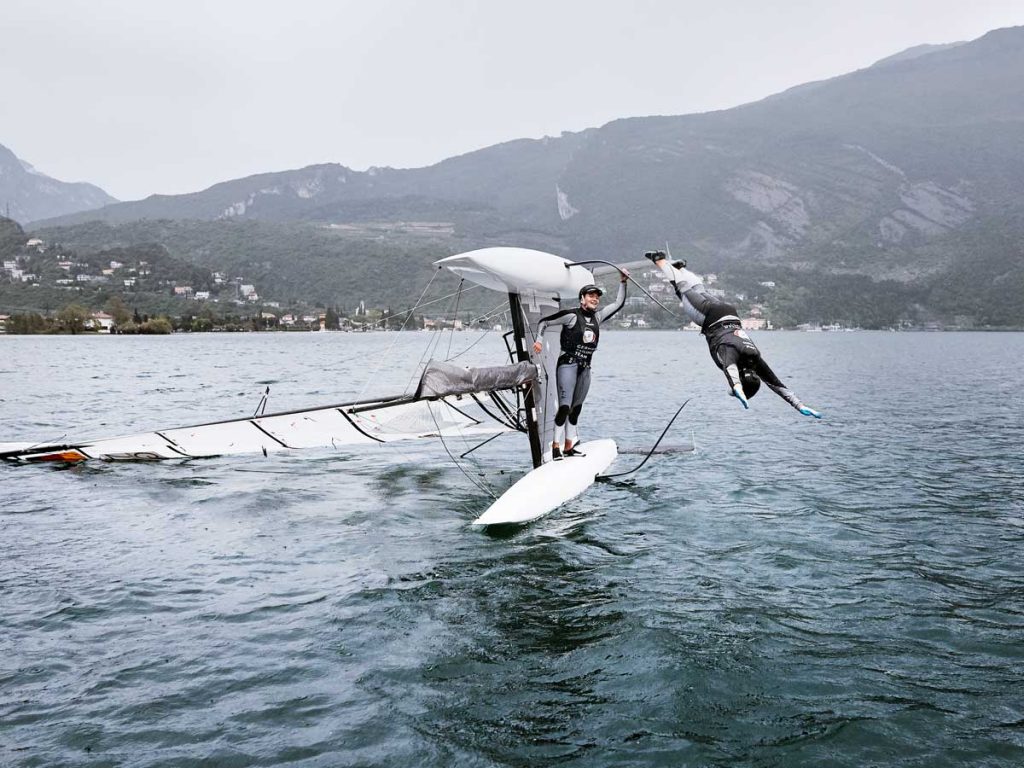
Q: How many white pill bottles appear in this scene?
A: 0